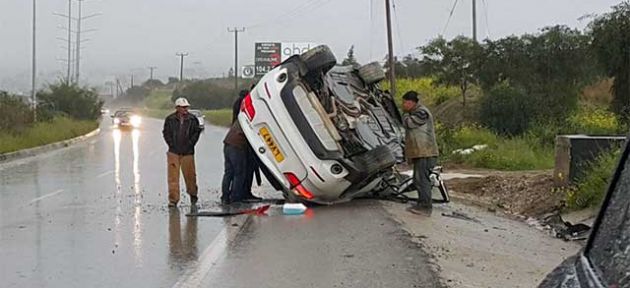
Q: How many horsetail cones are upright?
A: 0